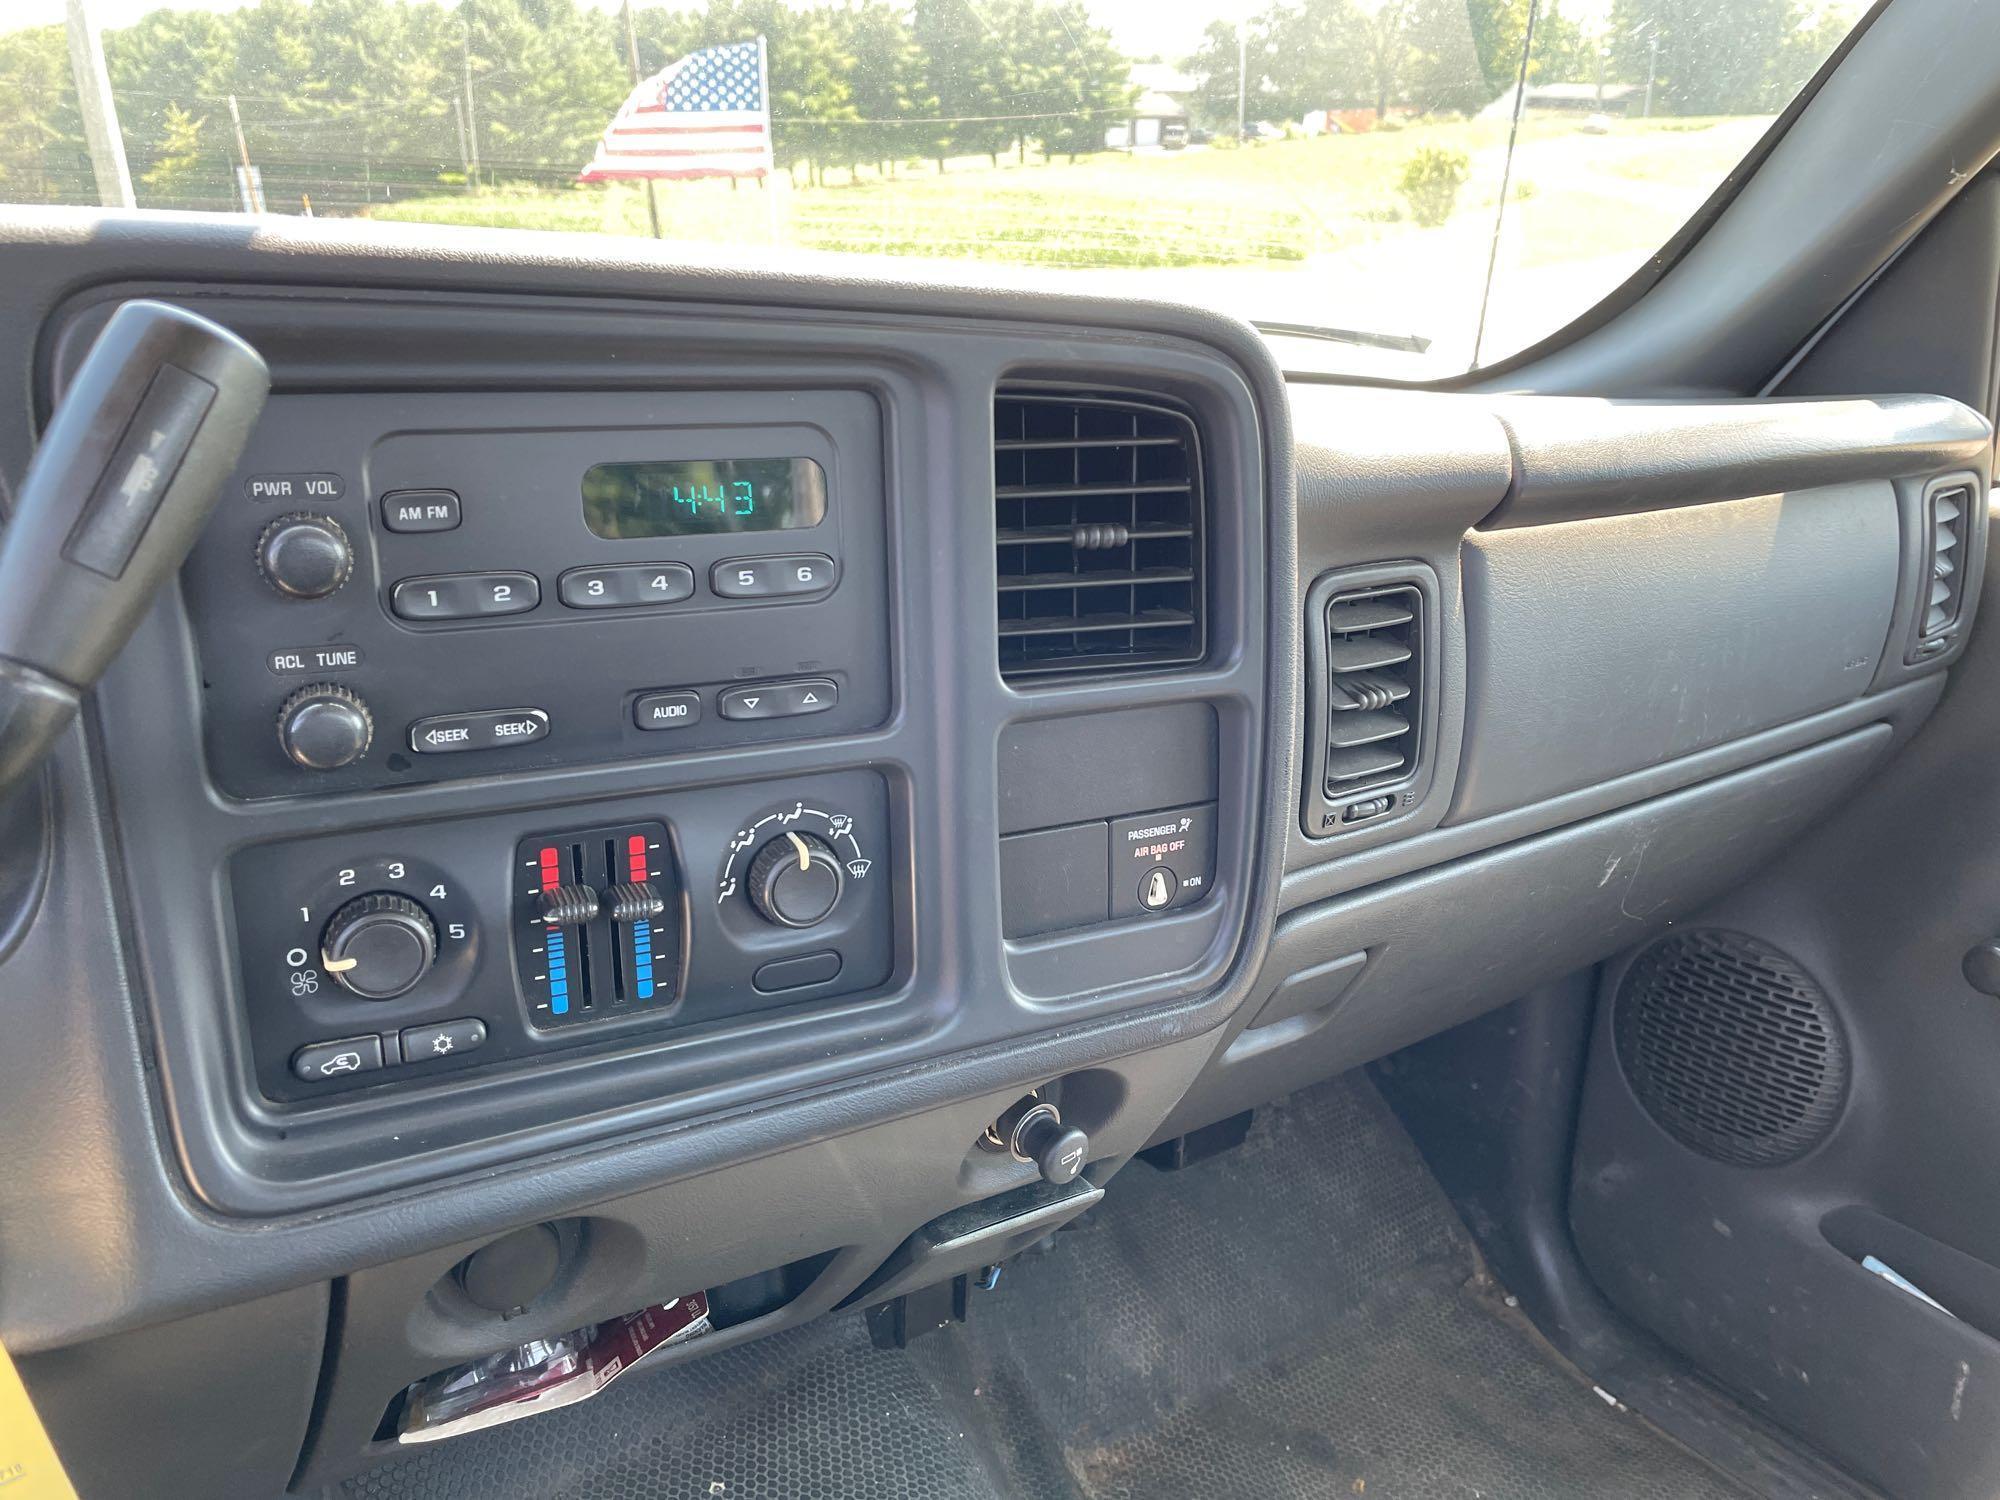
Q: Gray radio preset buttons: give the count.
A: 6